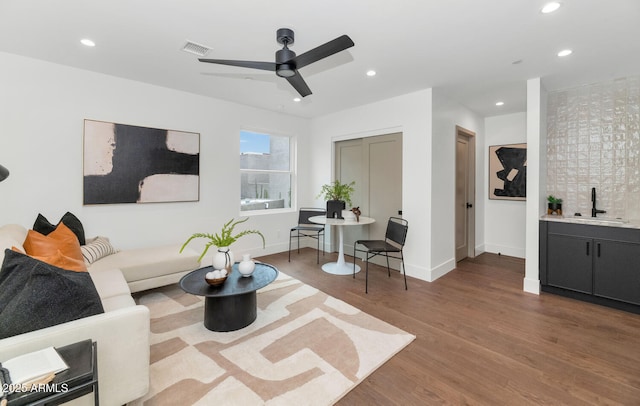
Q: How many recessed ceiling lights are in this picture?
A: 6